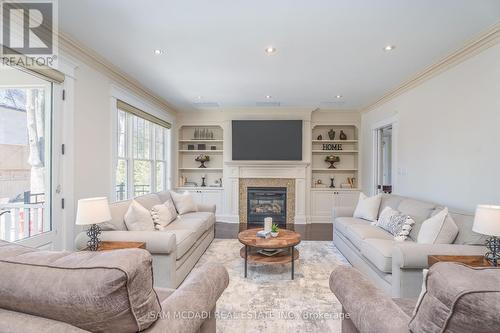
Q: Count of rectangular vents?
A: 3